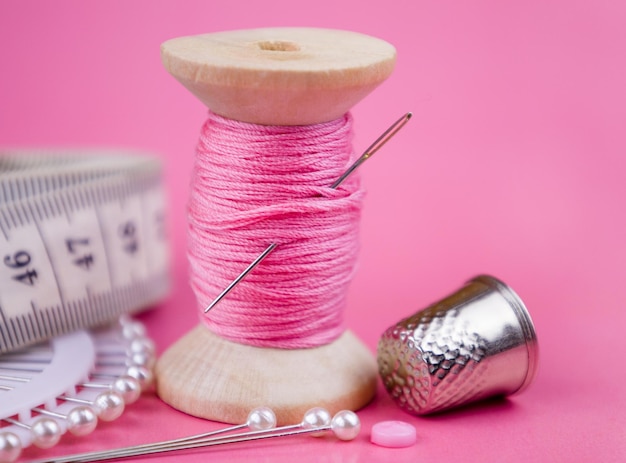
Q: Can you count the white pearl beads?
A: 13